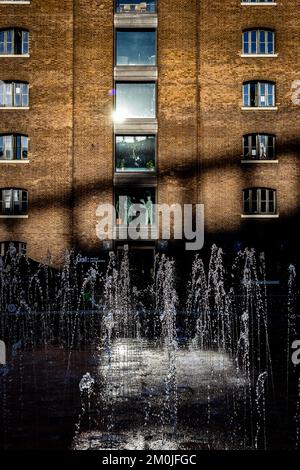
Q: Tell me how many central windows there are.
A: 5